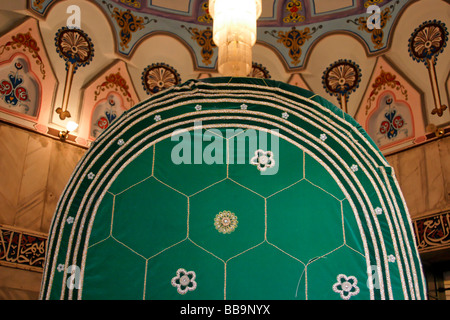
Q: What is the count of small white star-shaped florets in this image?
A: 12